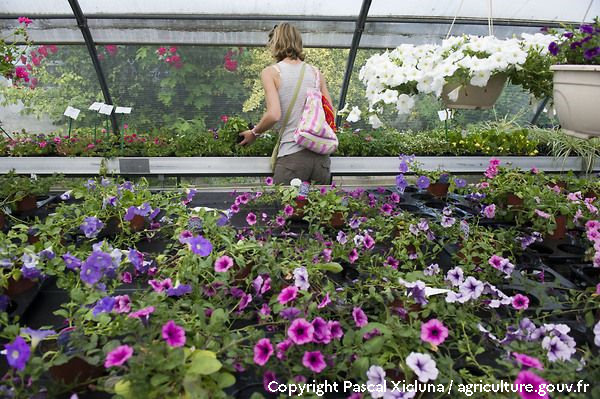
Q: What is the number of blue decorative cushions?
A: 0